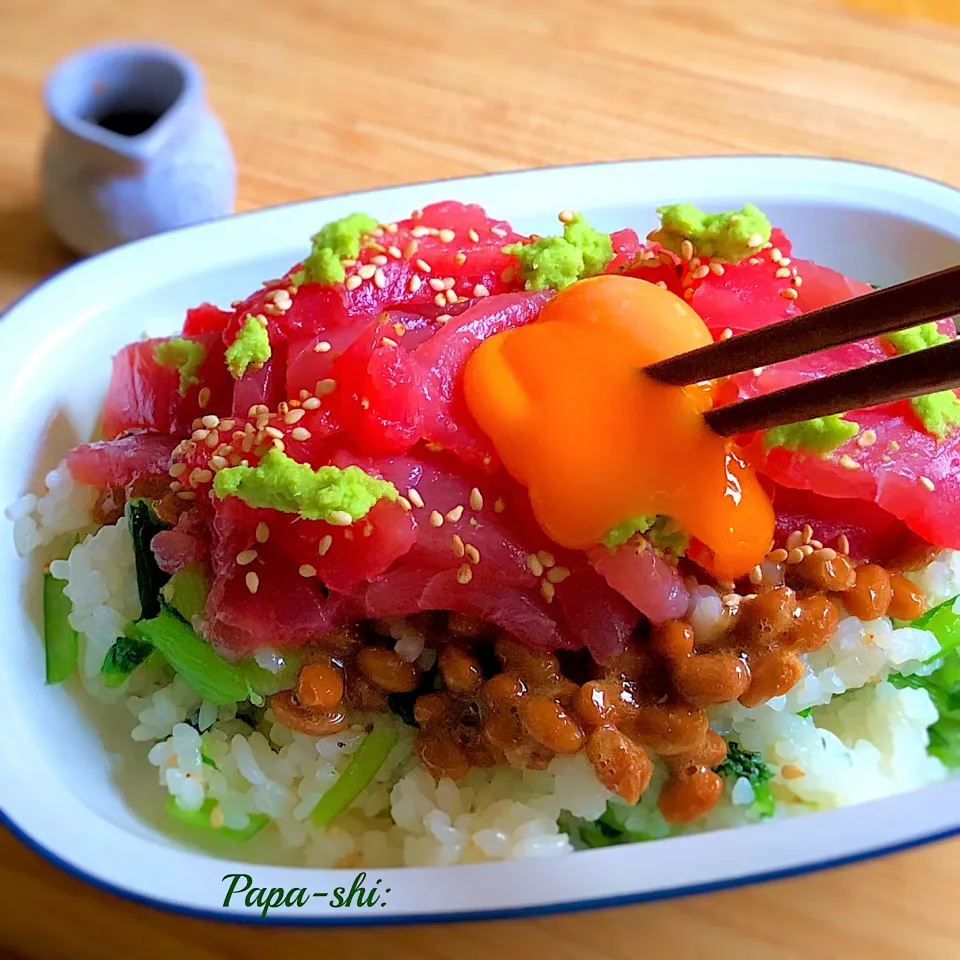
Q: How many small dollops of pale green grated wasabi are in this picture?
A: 10